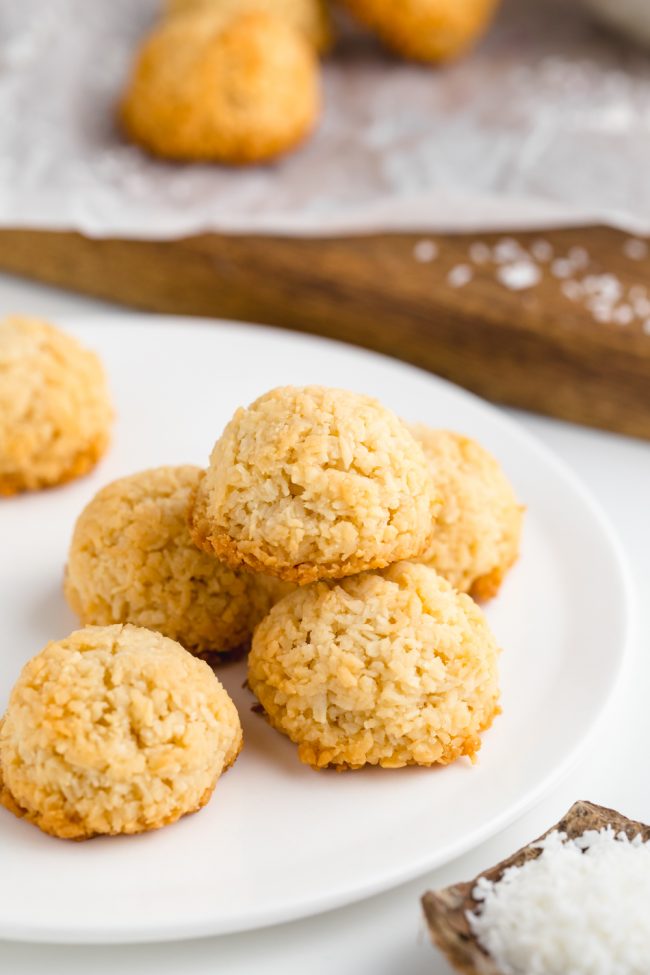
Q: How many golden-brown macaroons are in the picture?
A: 9